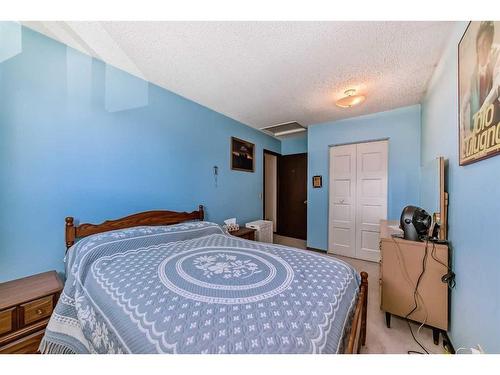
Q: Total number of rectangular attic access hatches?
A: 1